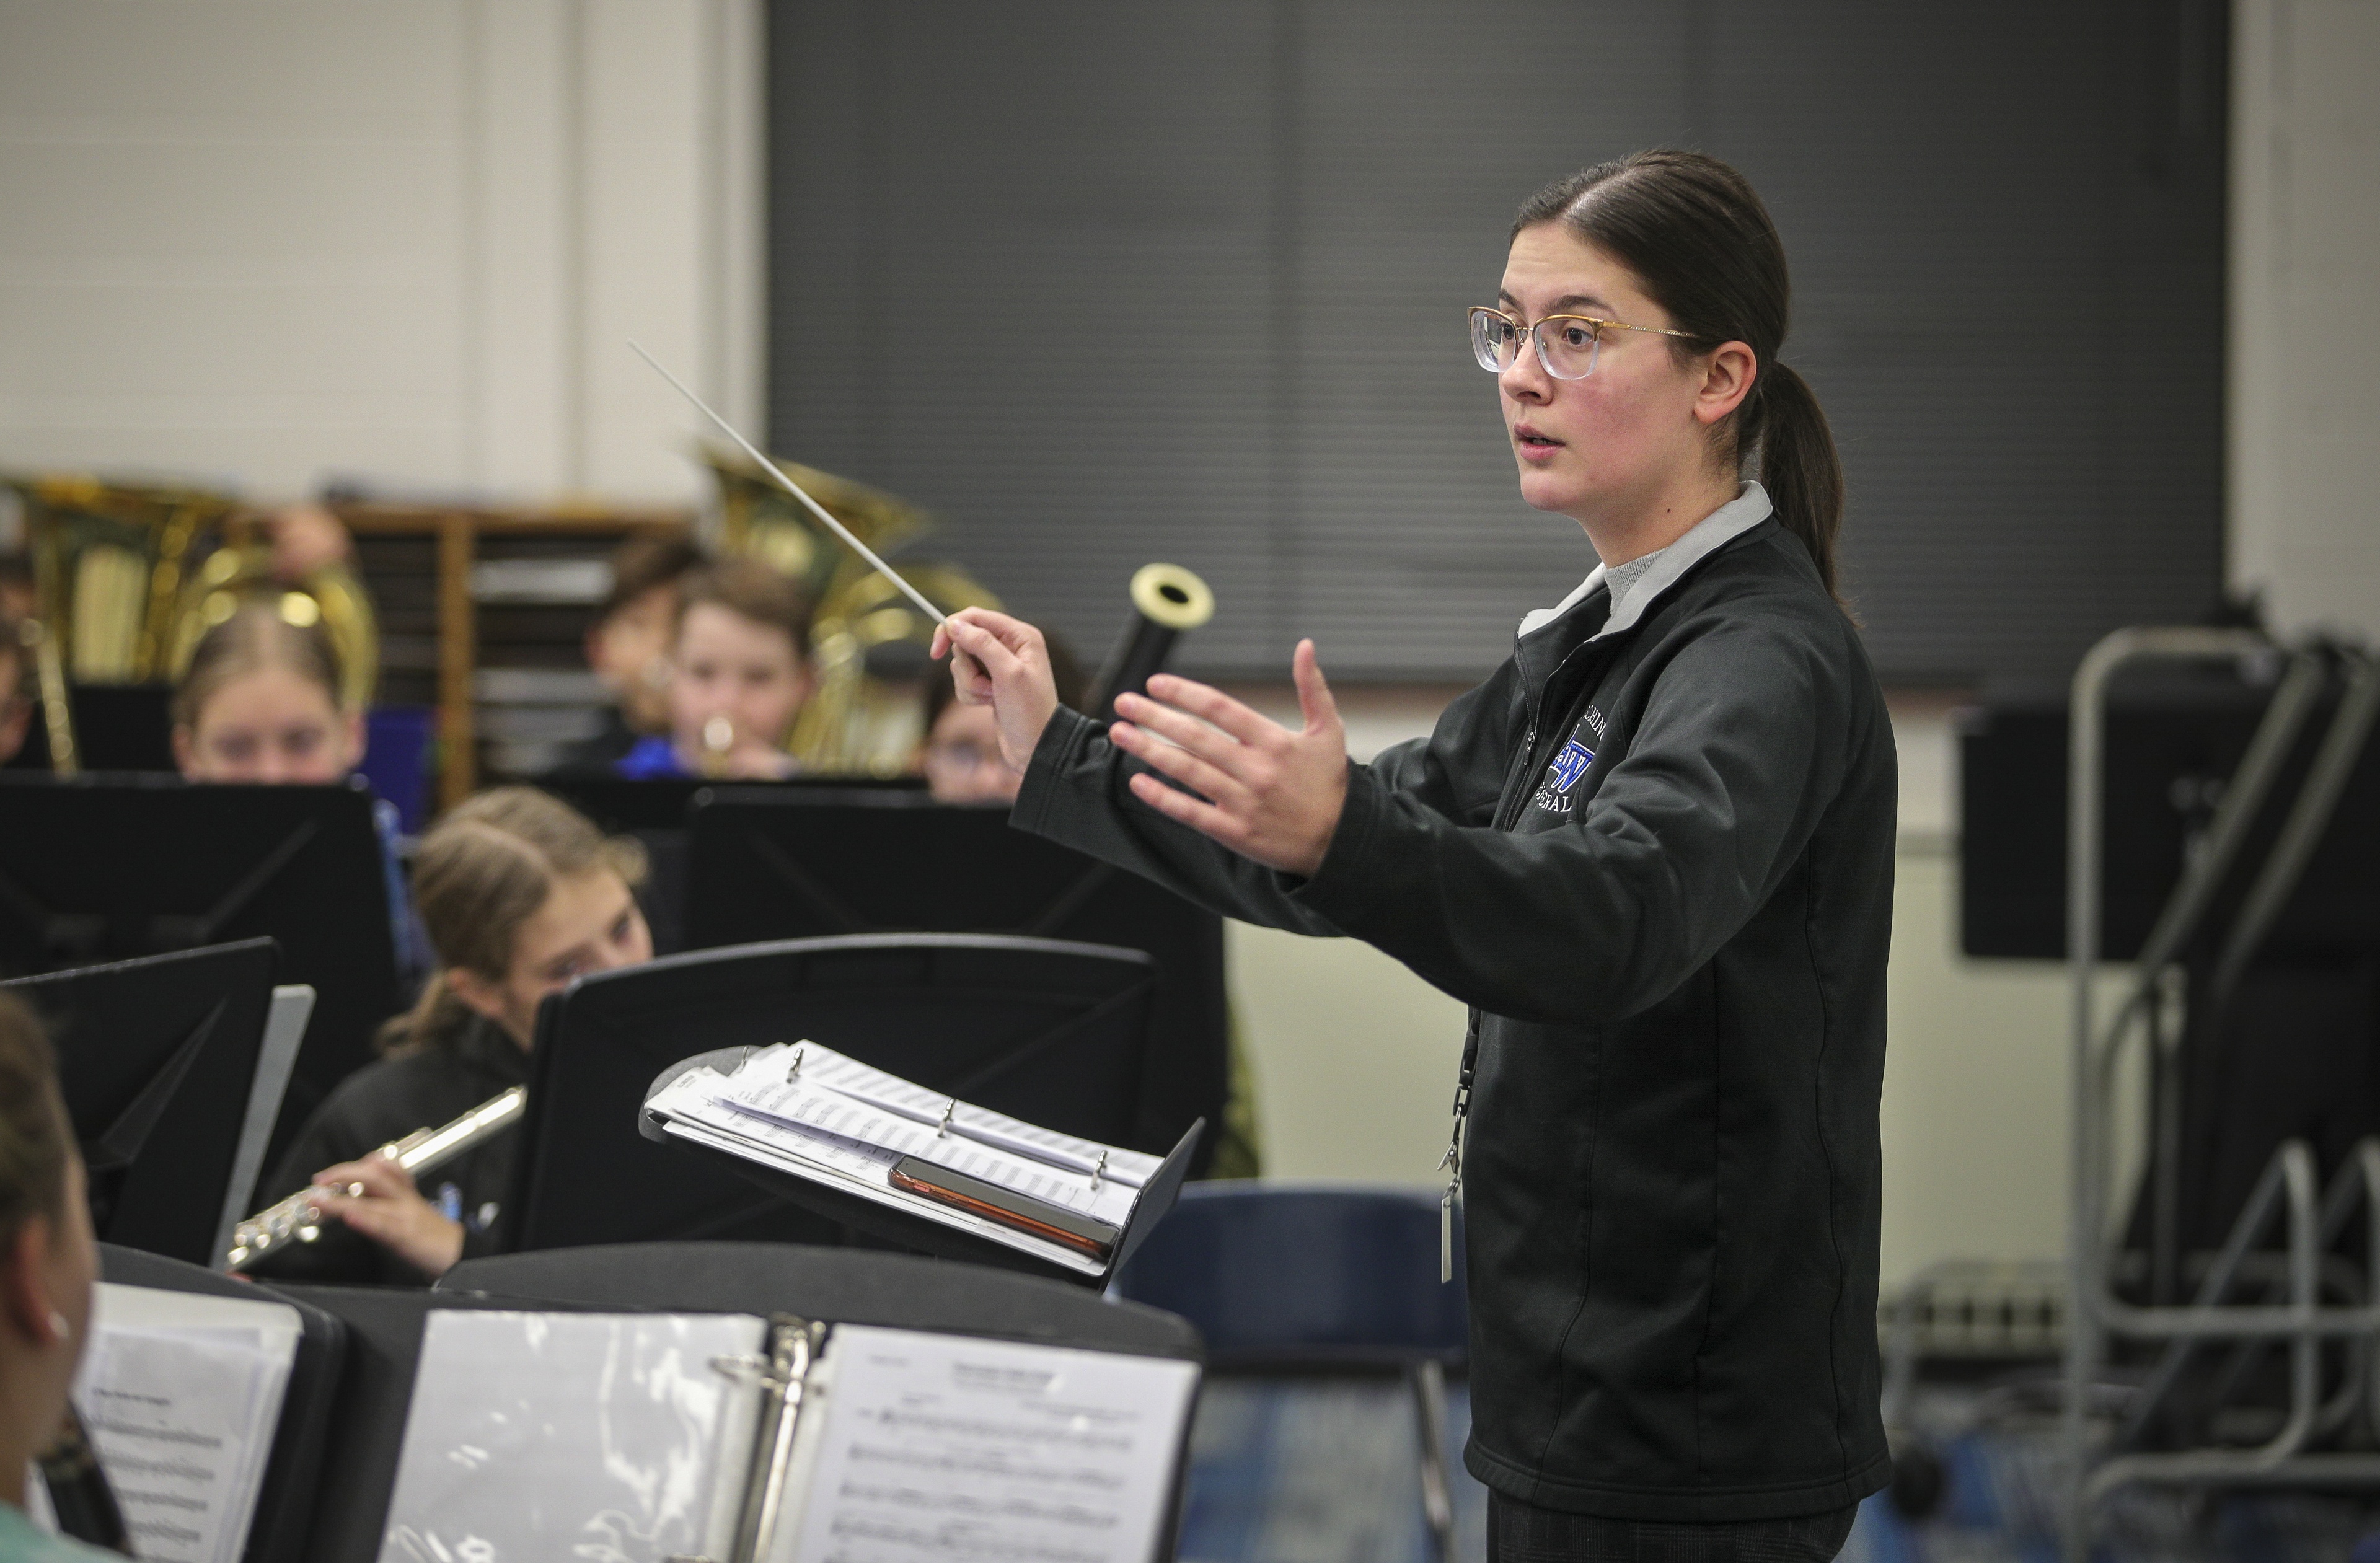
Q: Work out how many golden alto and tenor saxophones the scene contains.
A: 0